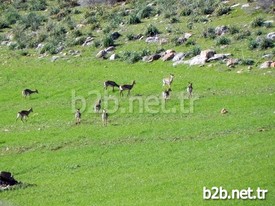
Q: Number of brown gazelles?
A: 10